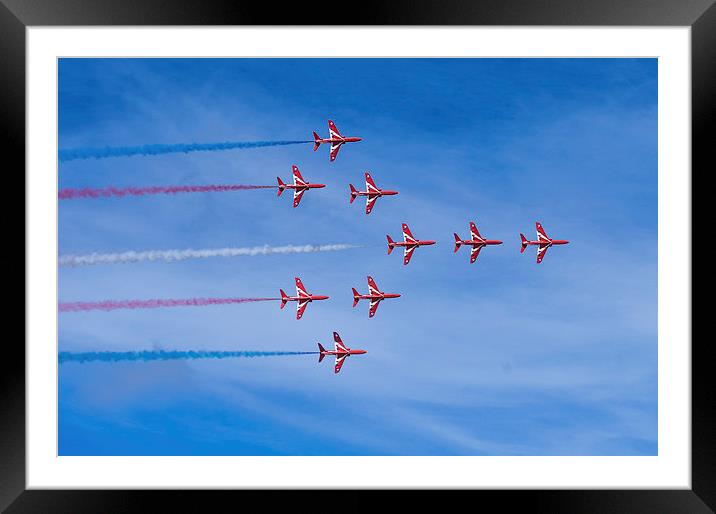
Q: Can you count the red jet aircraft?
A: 9